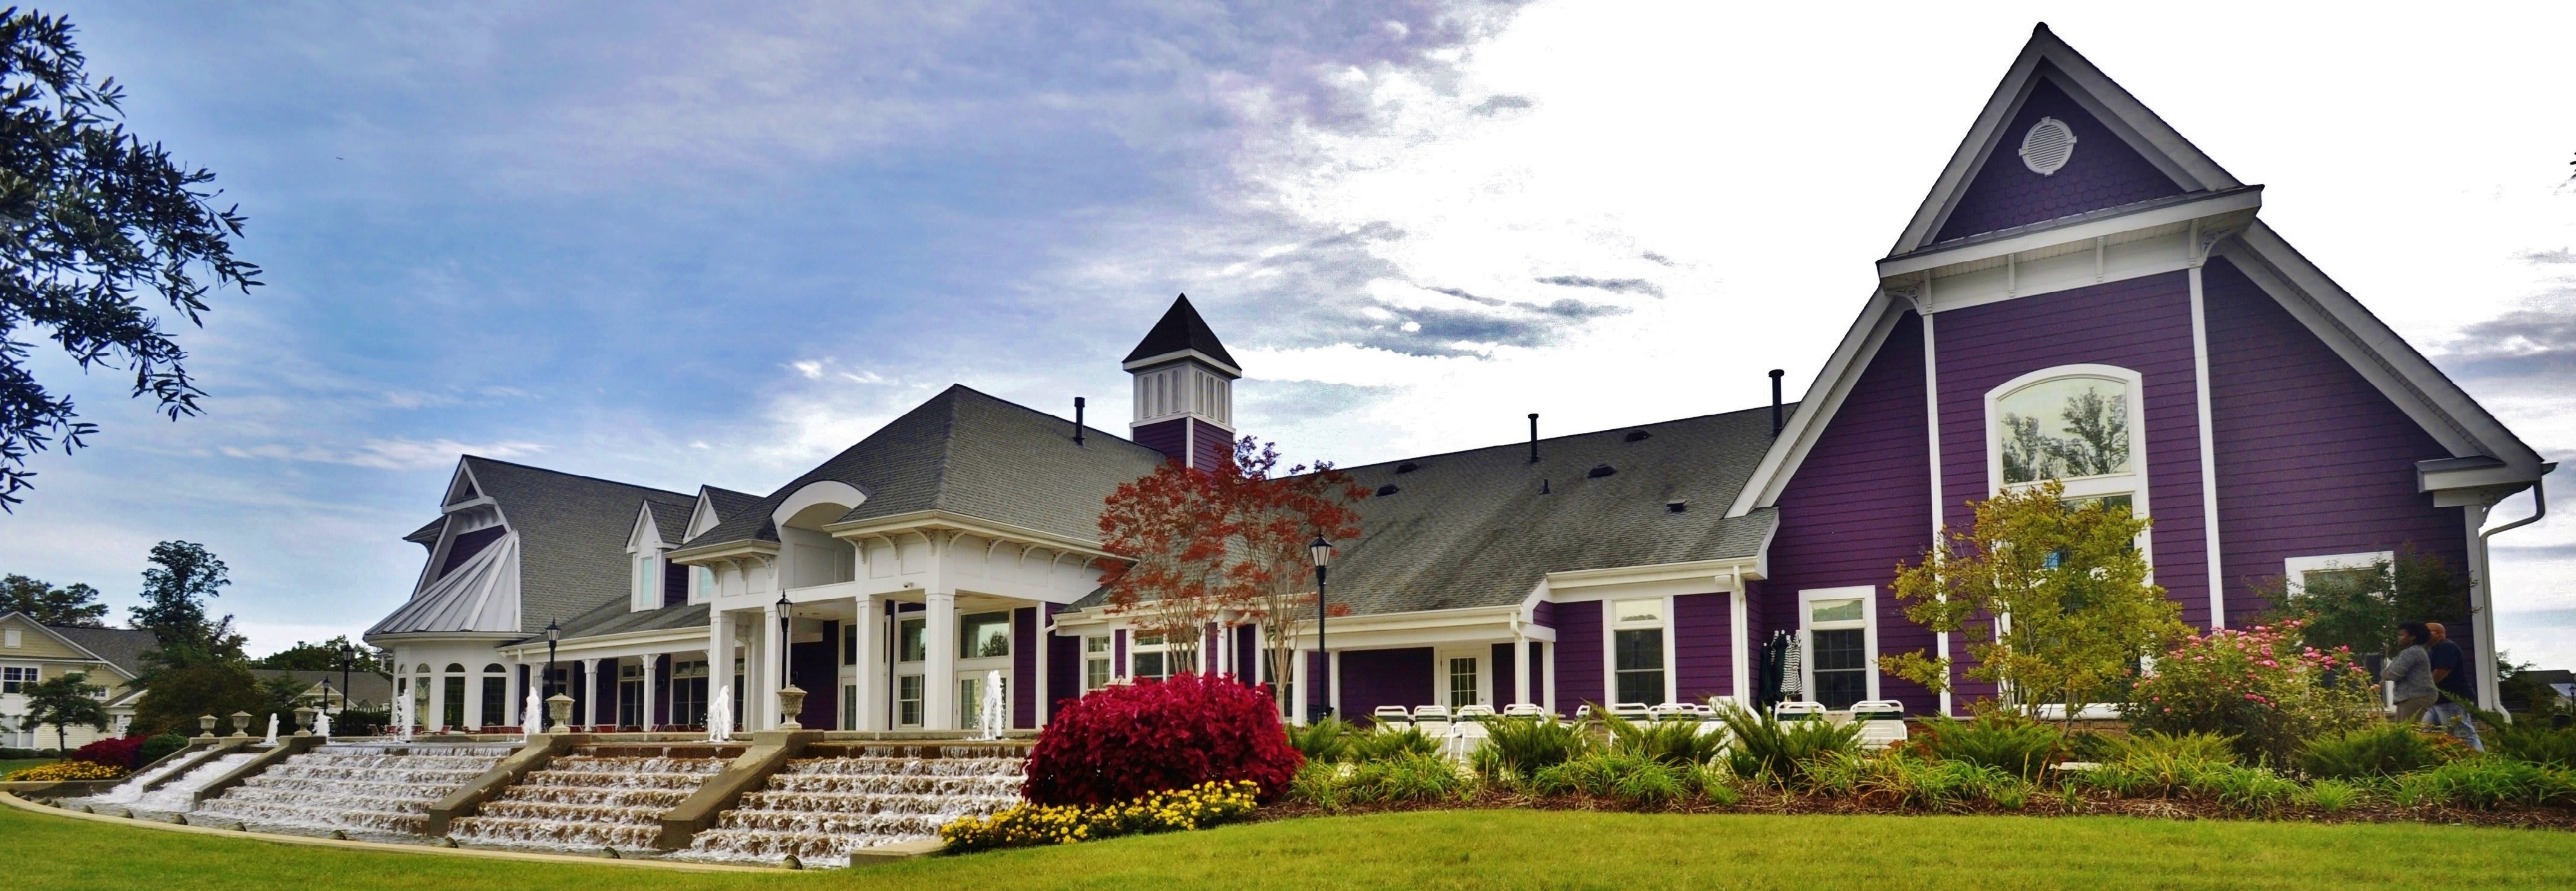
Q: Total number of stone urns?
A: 5